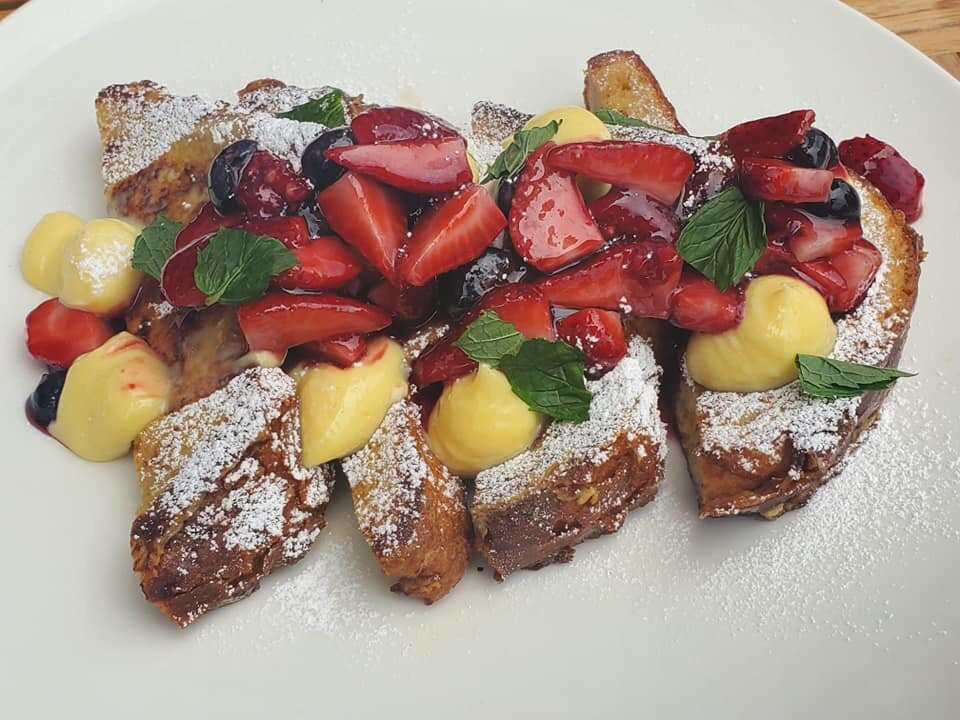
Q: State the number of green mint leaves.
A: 9